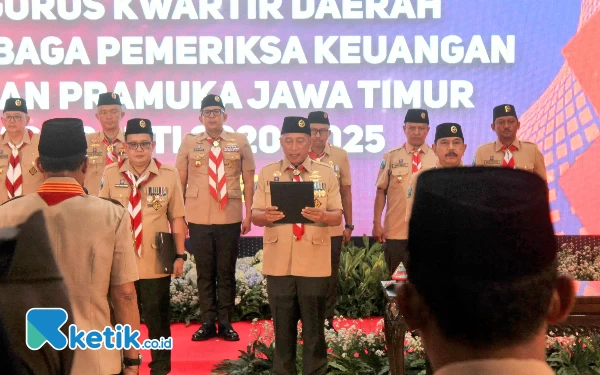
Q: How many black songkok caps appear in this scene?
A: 11